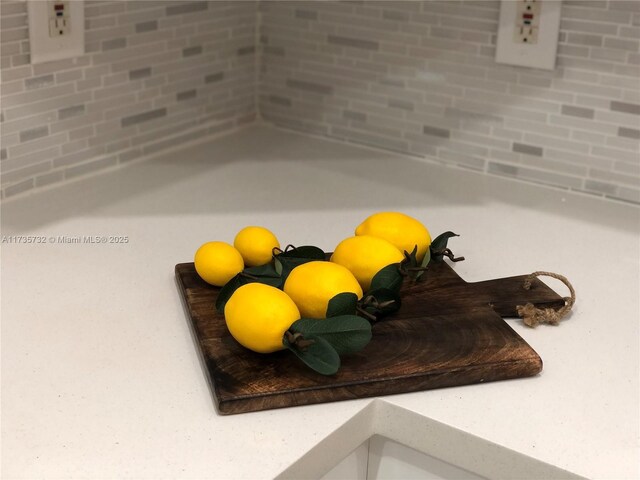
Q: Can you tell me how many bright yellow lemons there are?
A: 6